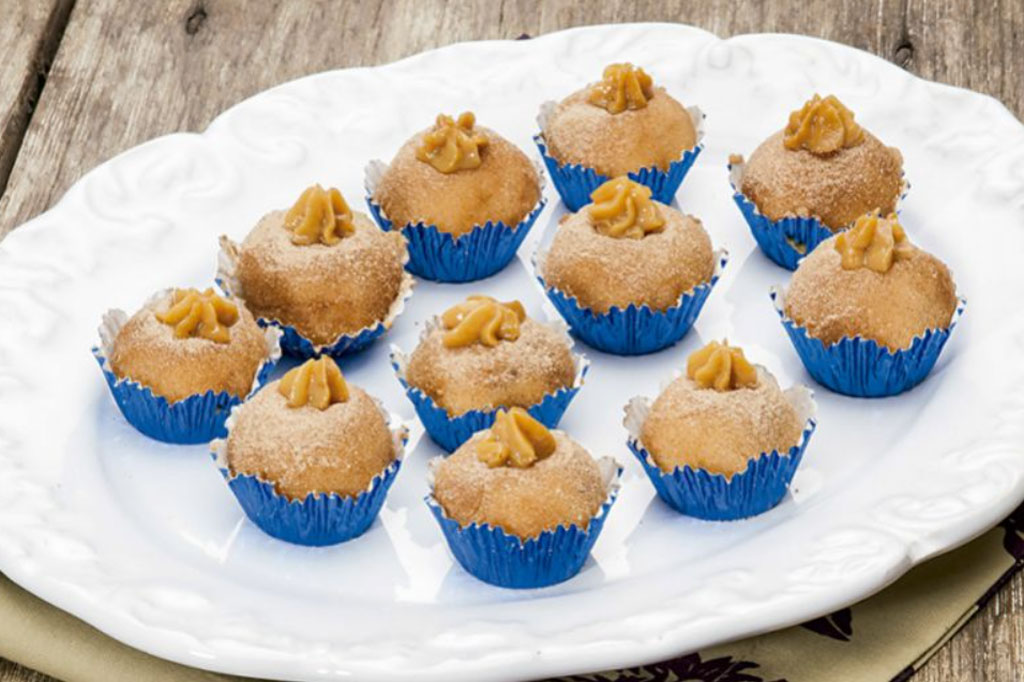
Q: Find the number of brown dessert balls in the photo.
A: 11